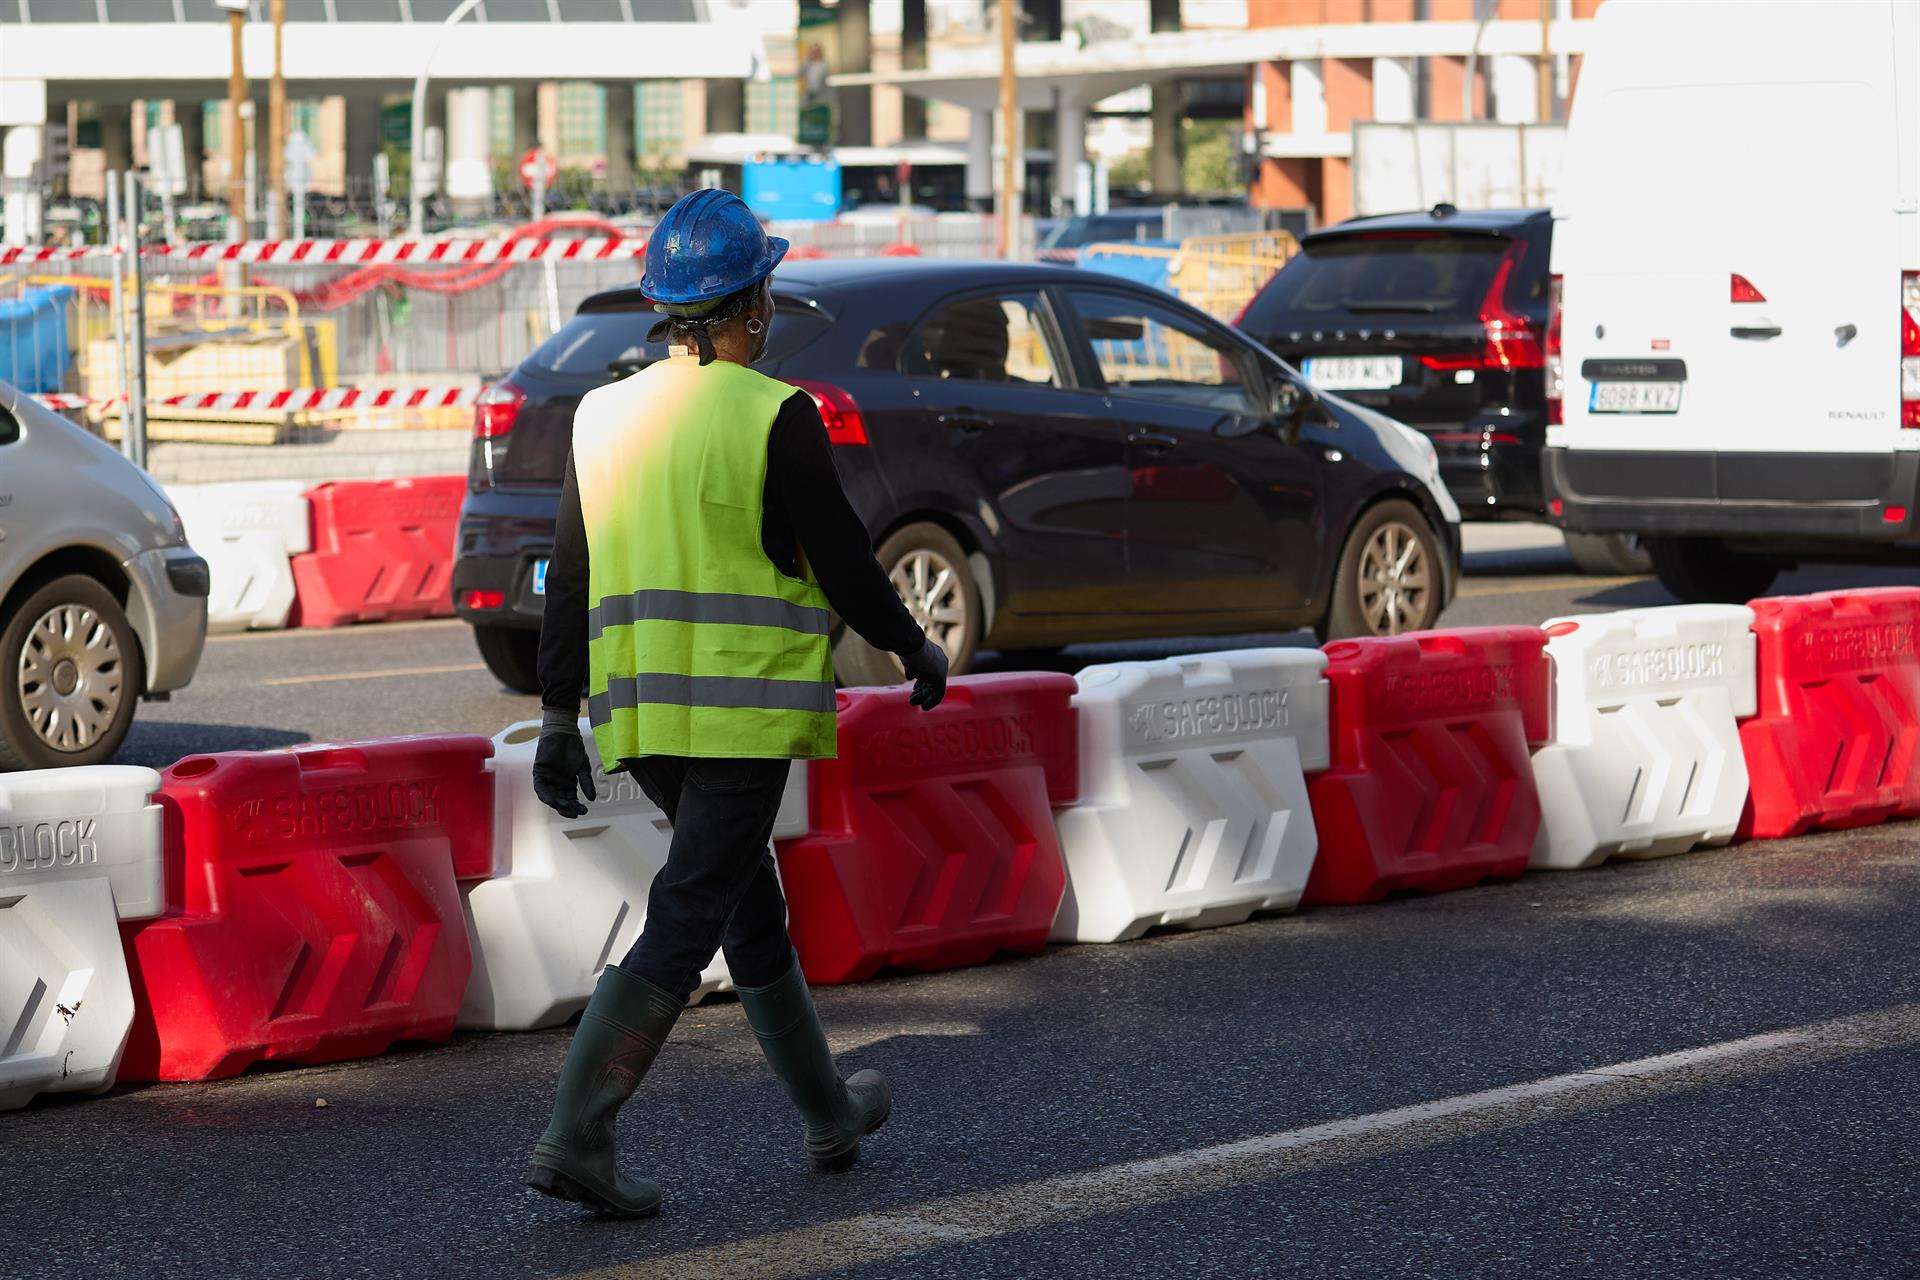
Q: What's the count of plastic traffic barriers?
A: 10